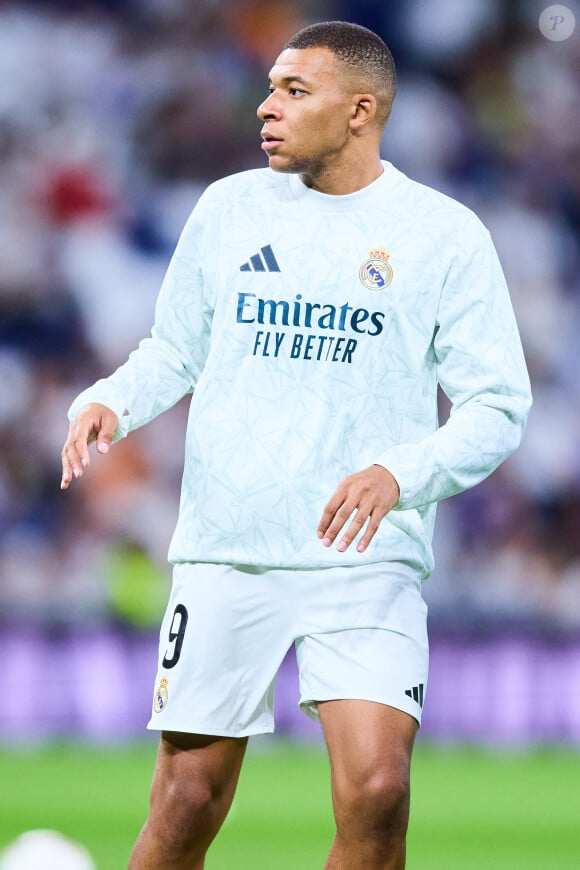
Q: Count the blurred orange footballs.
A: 0